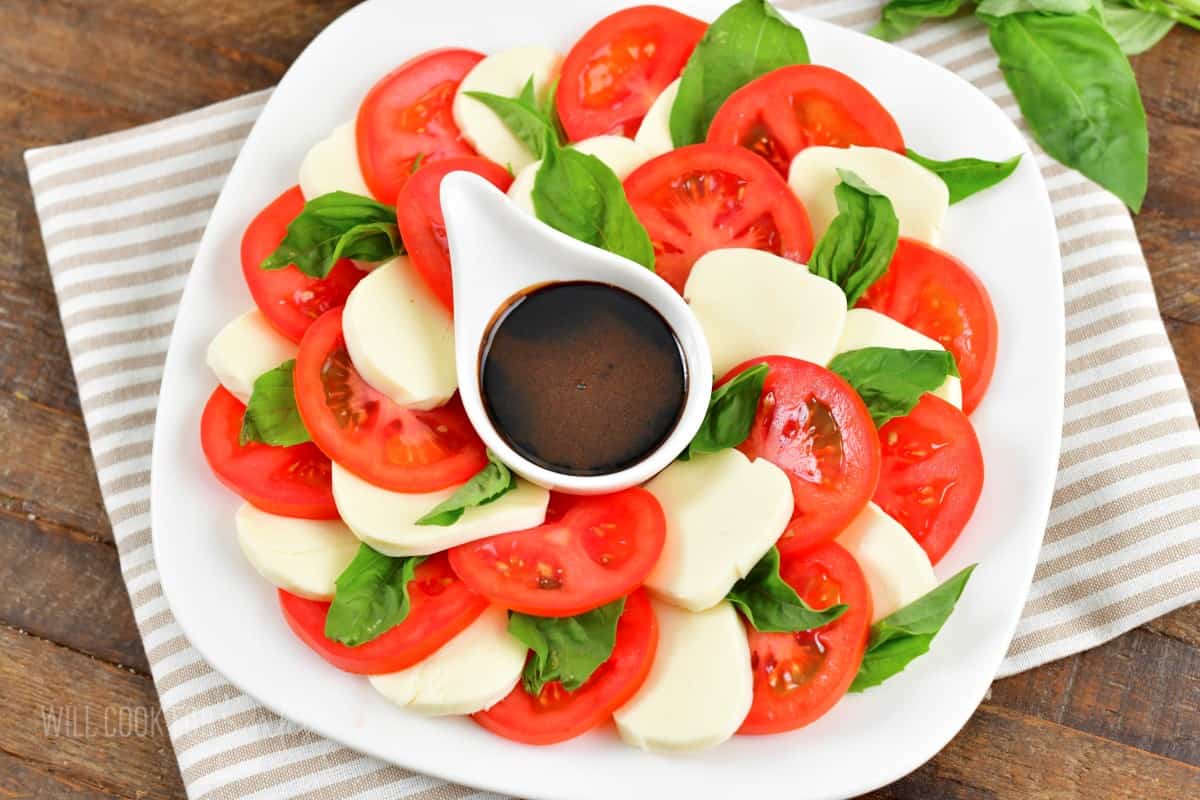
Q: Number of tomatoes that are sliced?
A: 15